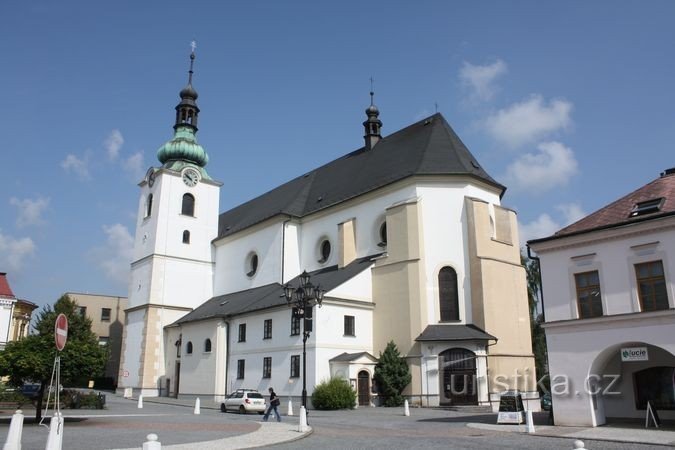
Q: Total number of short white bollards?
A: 10